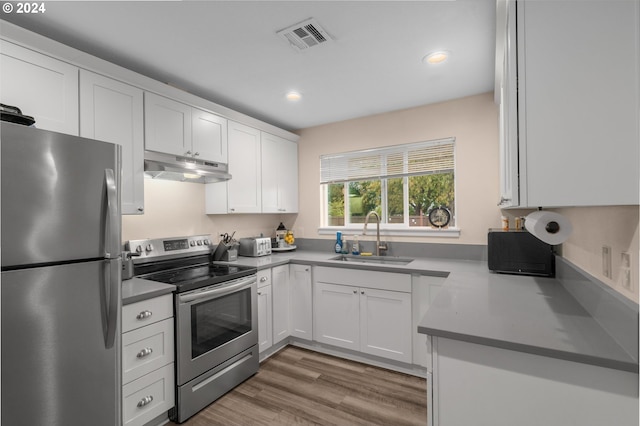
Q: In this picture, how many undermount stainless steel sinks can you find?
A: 1